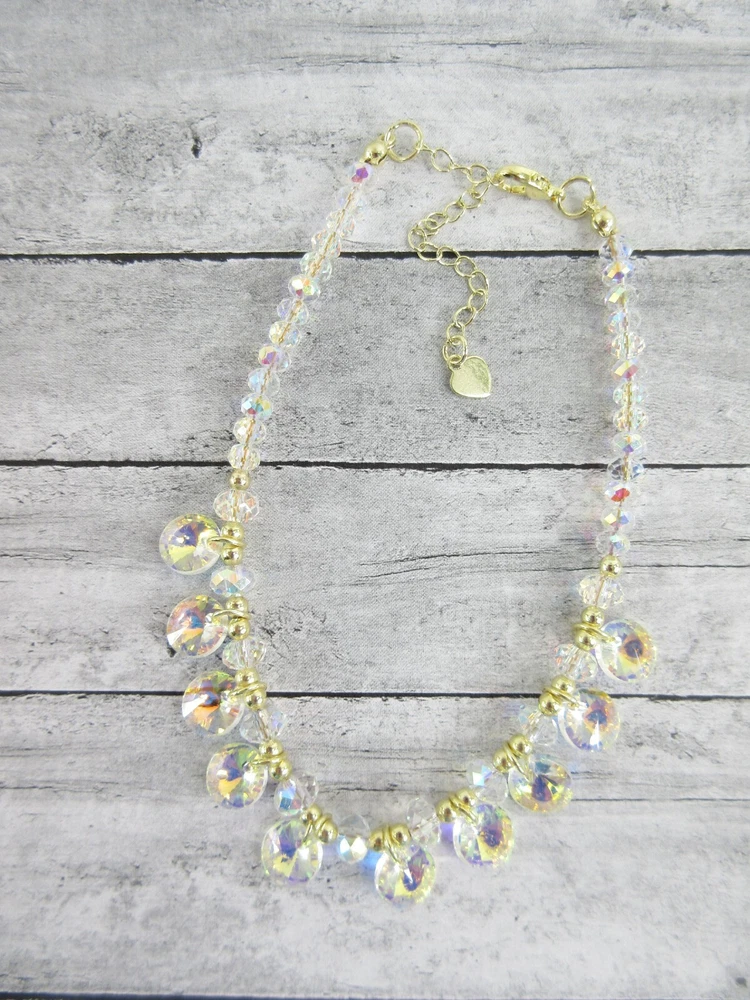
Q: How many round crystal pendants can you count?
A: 10